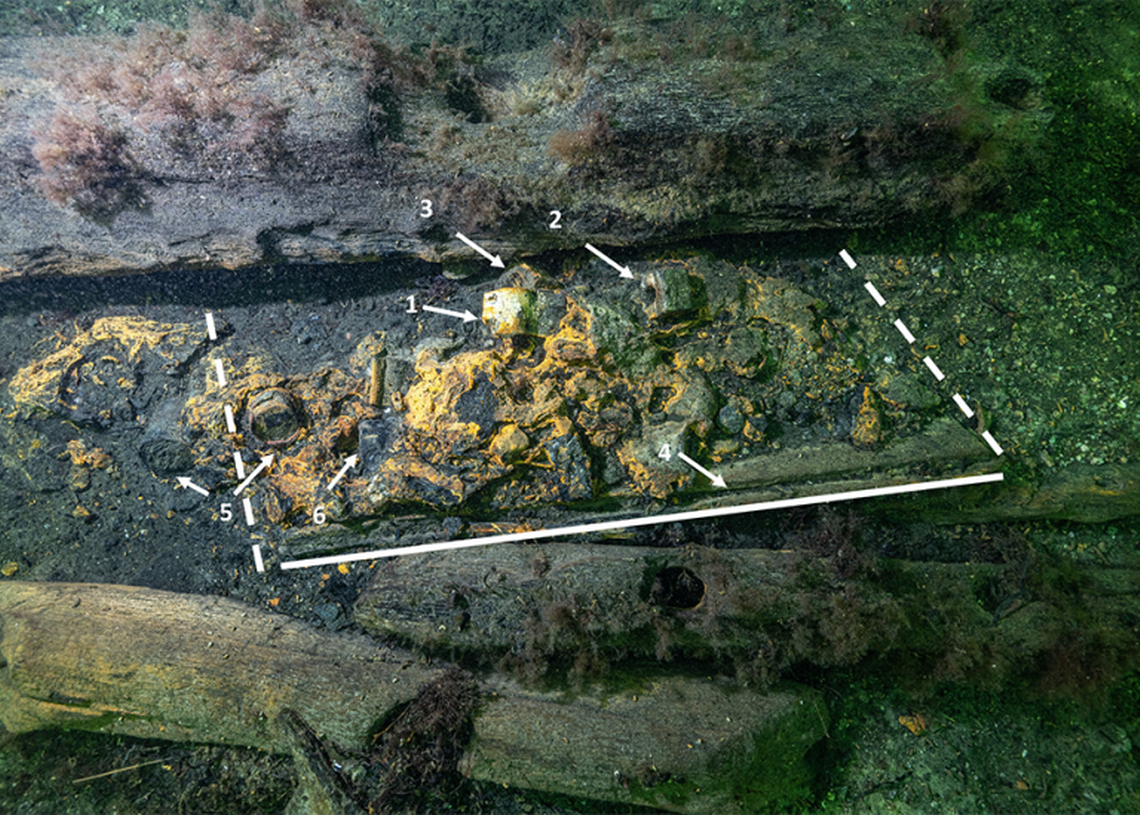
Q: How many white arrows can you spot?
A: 7